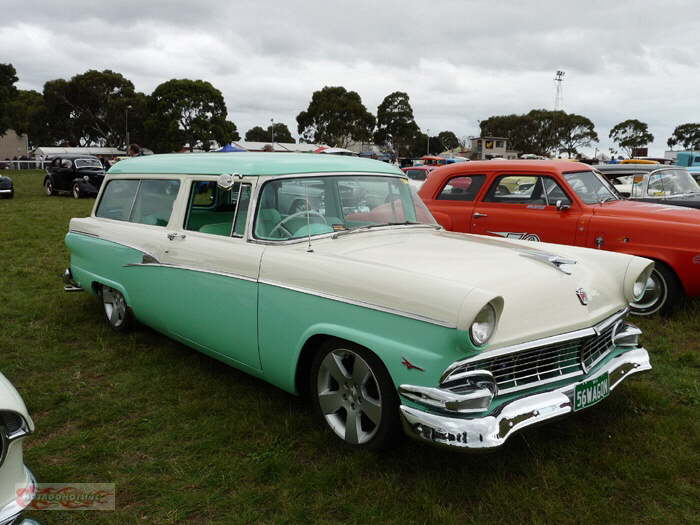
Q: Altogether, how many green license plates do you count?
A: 1